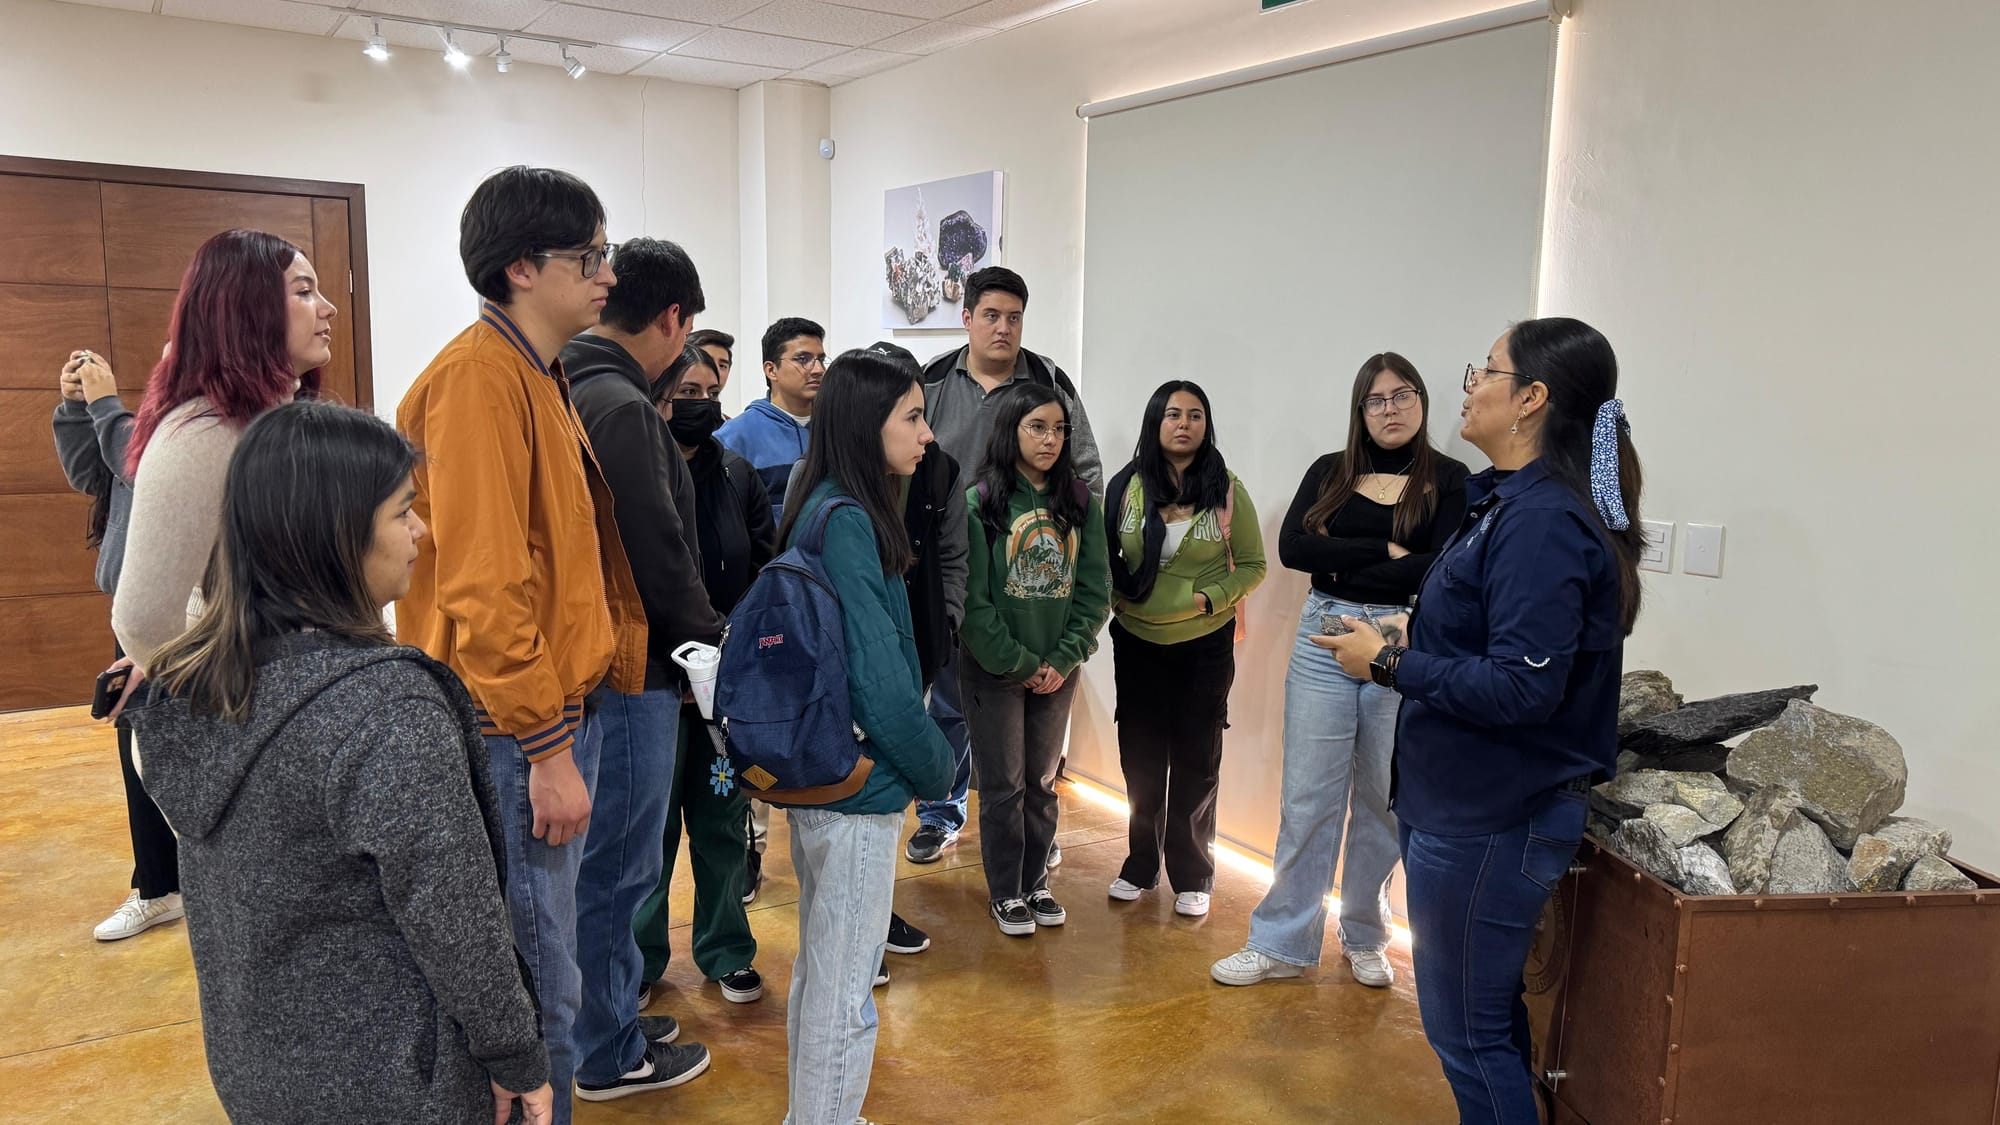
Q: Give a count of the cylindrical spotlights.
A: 4